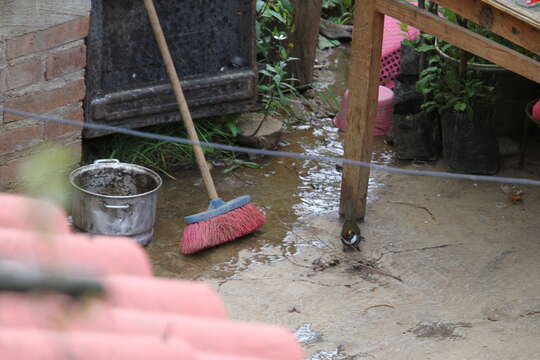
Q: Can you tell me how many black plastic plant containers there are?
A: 2